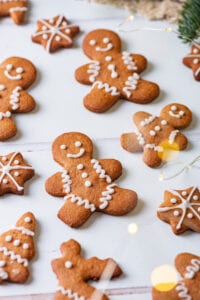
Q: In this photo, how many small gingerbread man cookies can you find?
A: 1